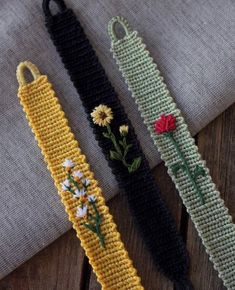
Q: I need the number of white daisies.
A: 7